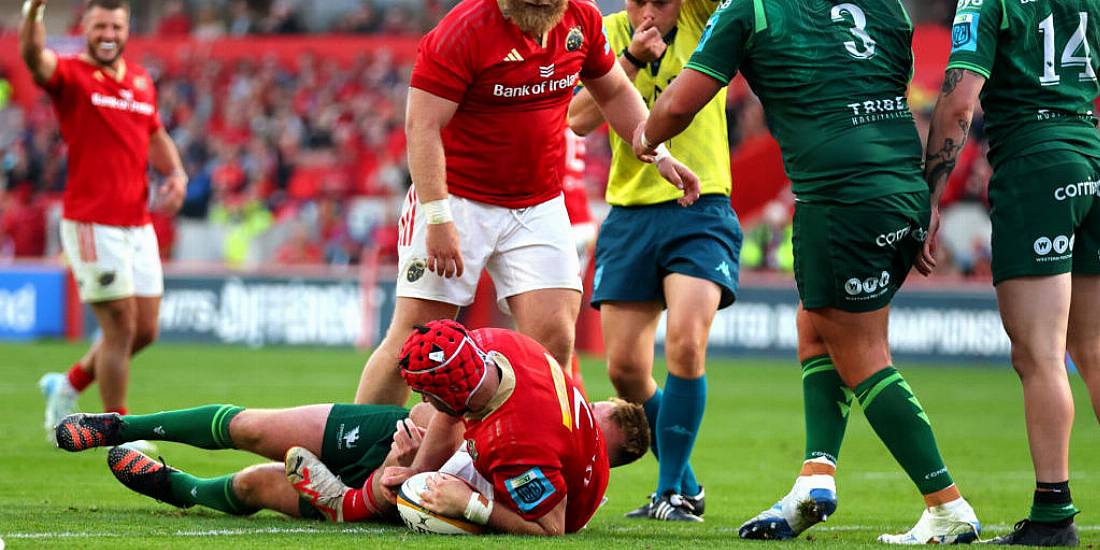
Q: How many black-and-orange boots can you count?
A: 2